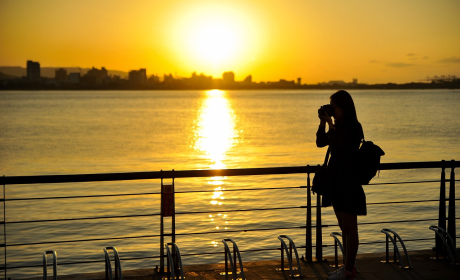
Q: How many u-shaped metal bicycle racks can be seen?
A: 8